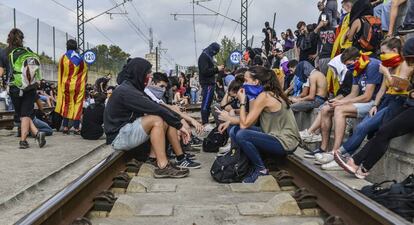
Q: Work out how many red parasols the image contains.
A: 0